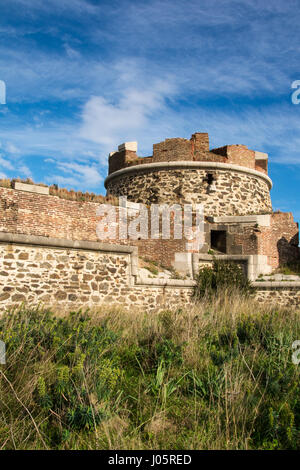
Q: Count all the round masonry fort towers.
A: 1